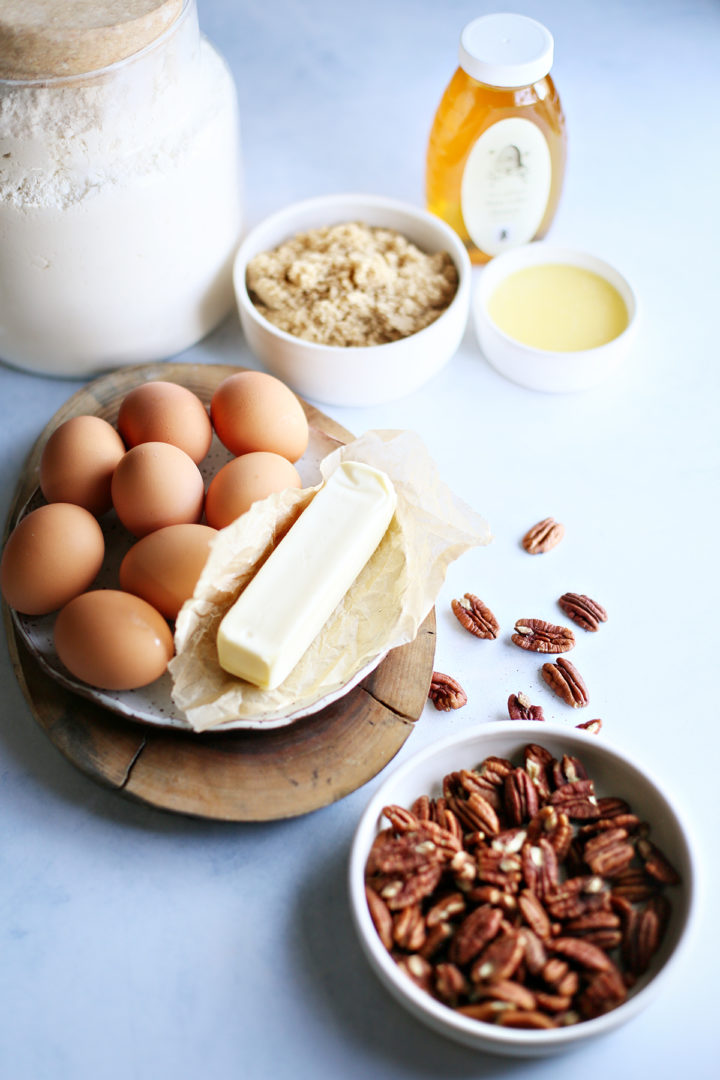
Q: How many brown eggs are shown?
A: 8